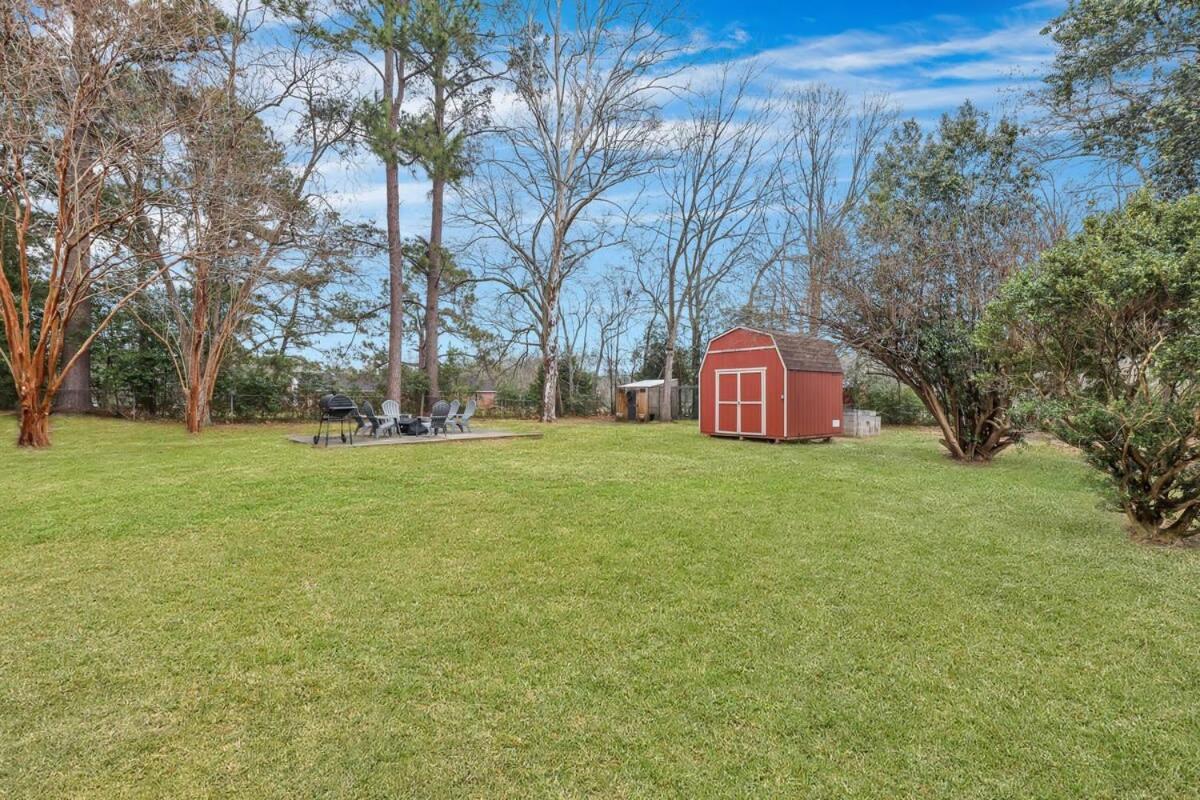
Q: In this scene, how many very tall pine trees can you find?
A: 2